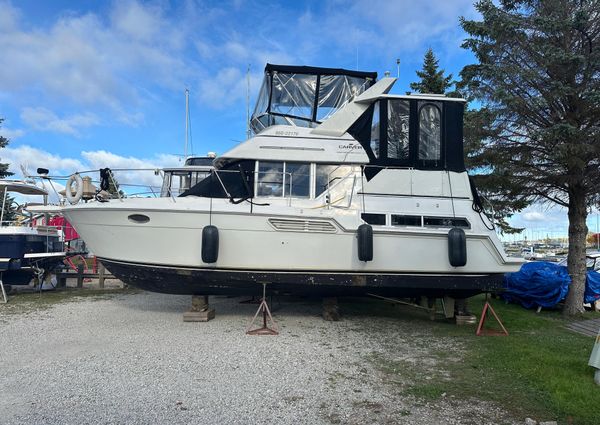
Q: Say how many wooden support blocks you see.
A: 3